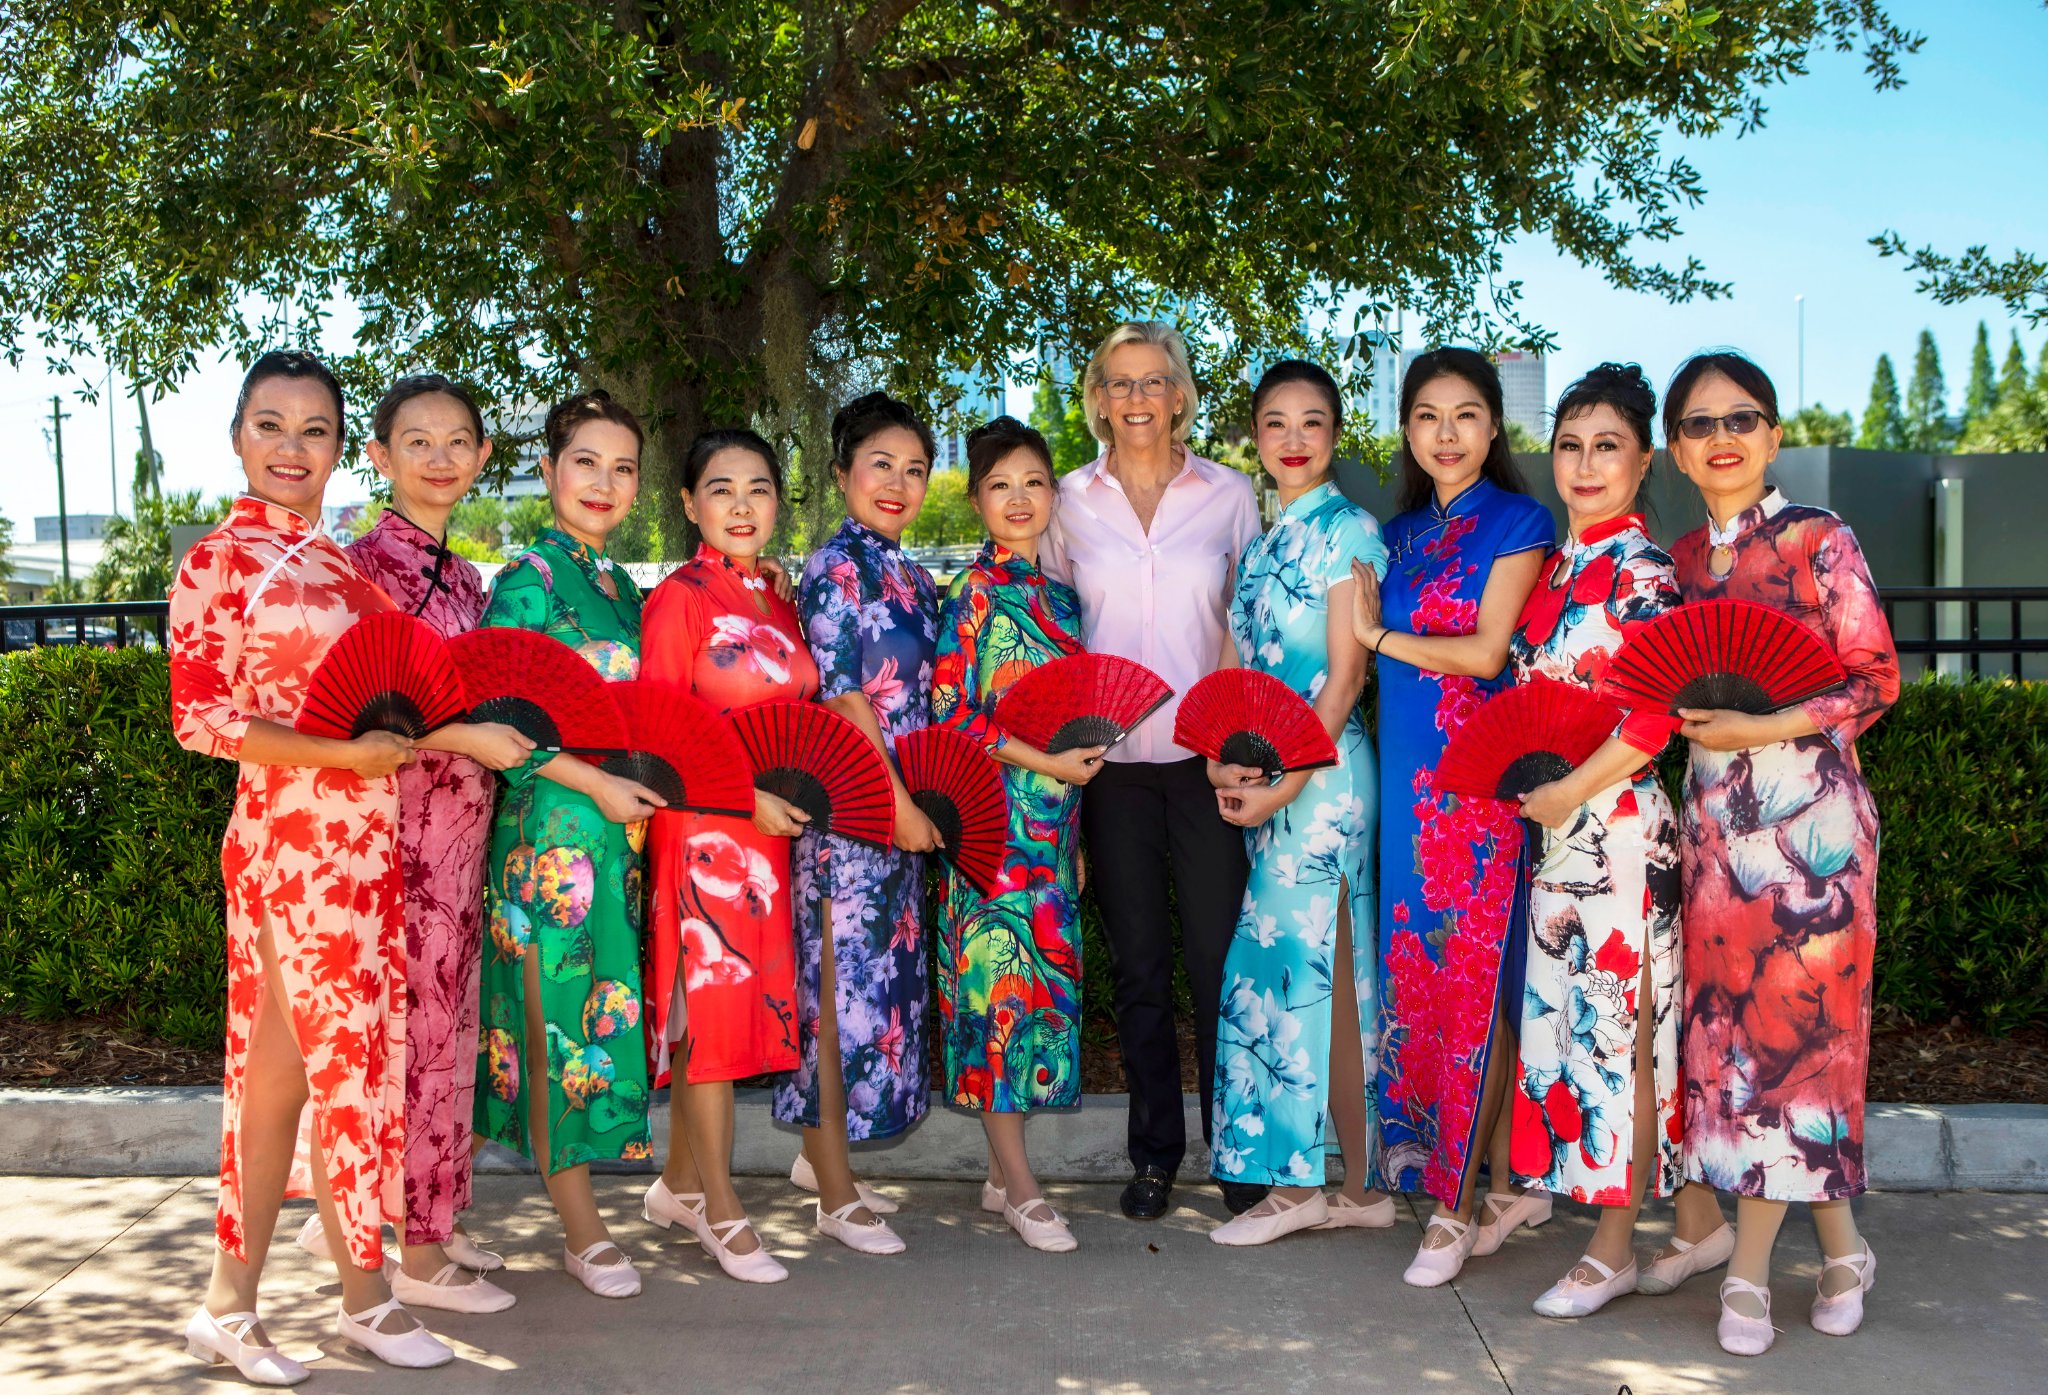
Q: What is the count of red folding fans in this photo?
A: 9